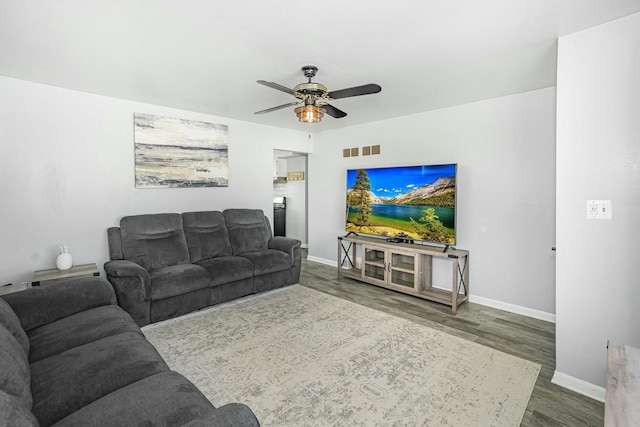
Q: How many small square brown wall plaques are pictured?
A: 4